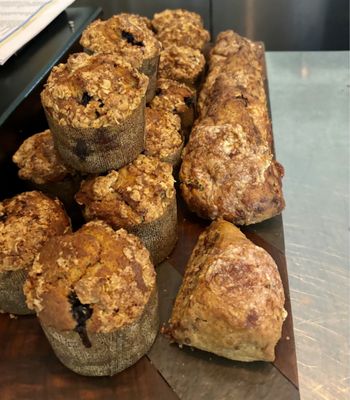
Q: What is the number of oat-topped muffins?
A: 10